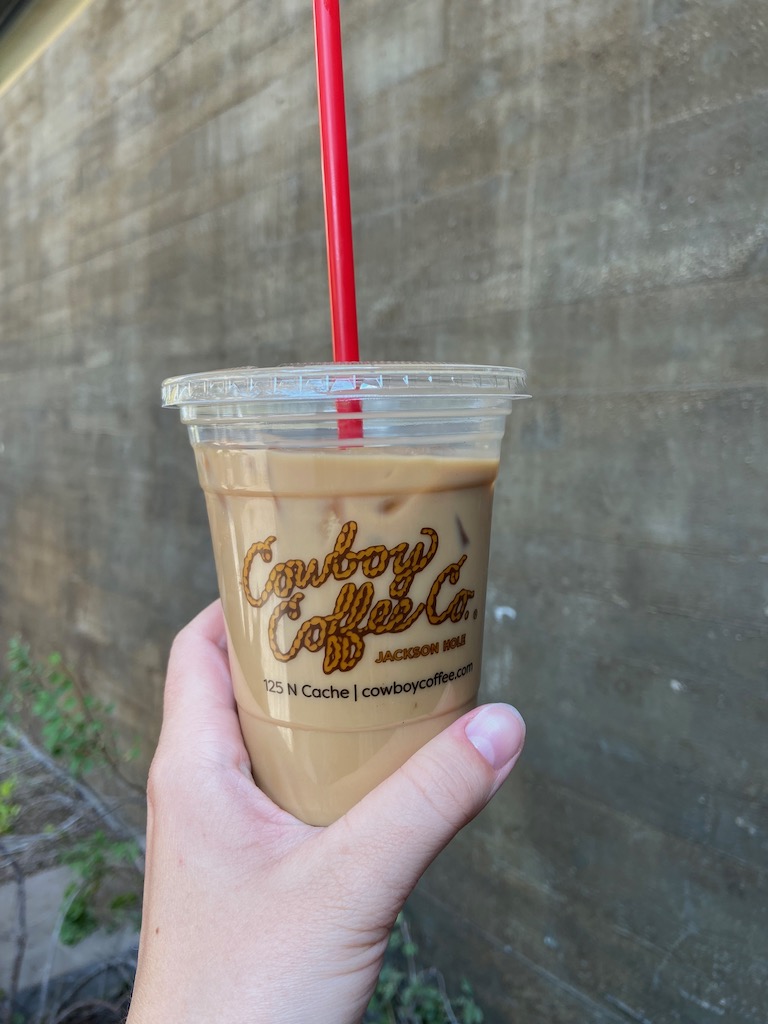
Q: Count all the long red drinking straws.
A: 1